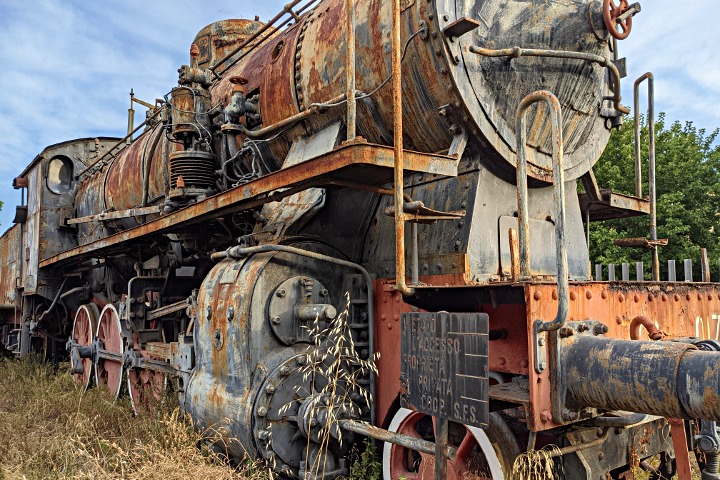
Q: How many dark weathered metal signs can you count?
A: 1